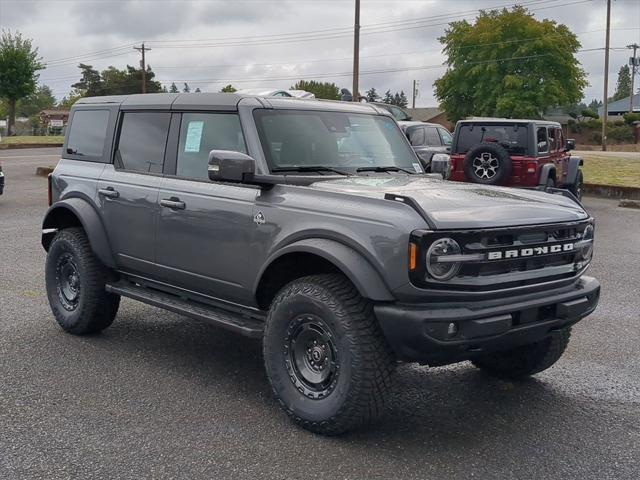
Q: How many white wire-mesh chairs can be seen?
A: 0